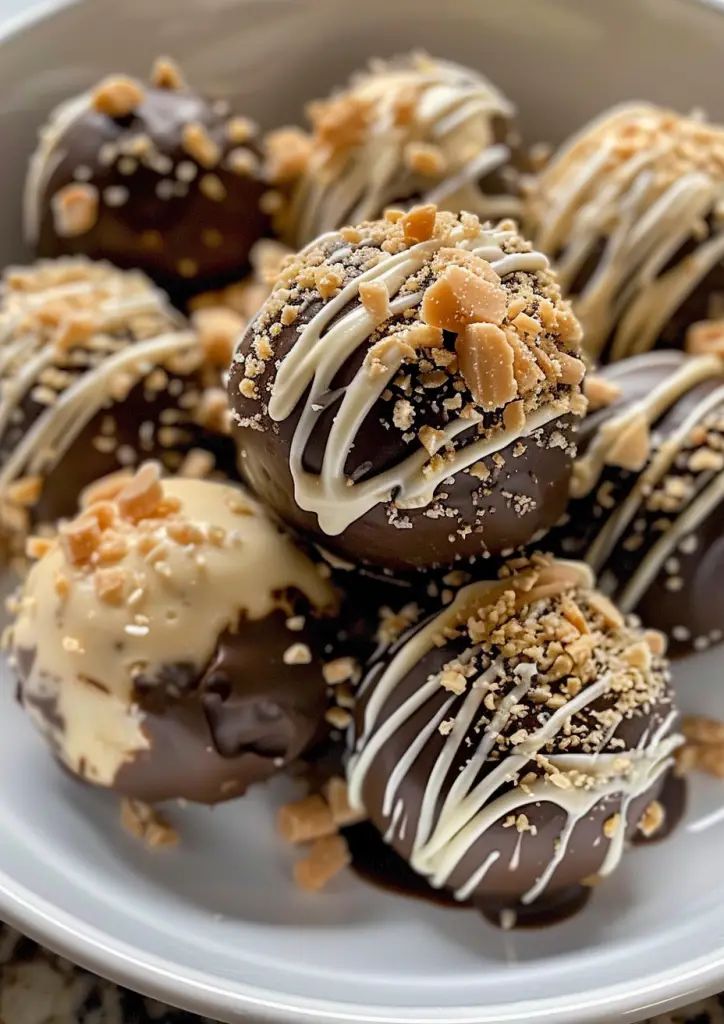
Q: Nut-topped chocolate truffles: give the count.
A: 8